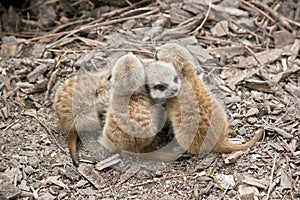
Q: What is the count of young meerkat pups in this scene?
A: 4